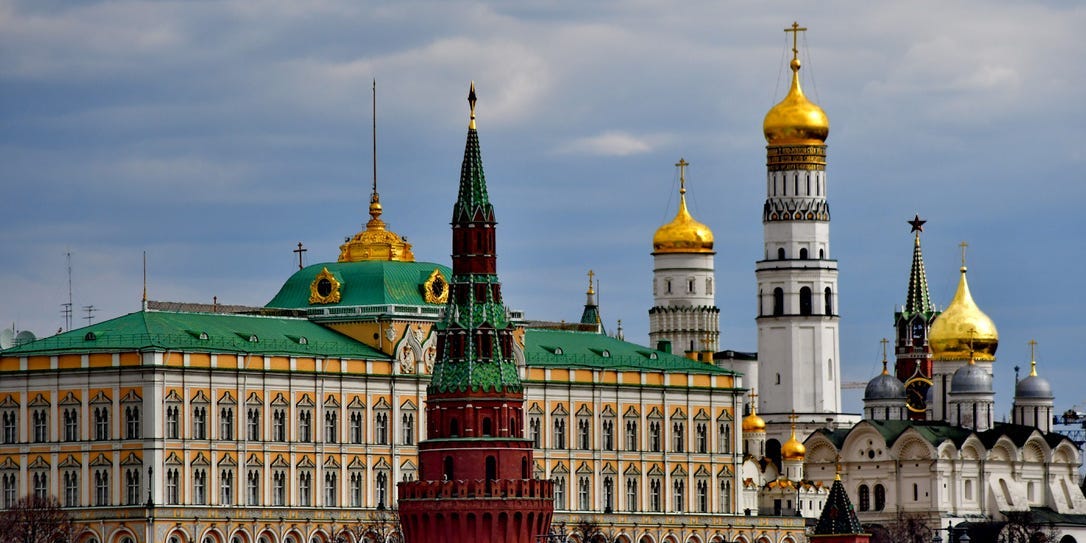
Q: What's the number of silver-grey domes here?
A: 3